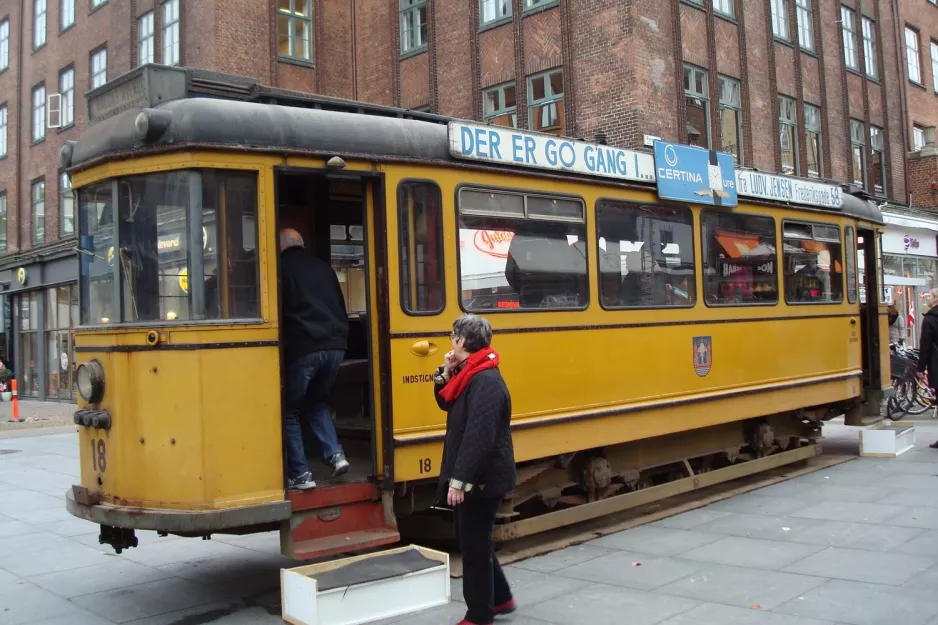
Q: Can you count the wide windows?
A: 4